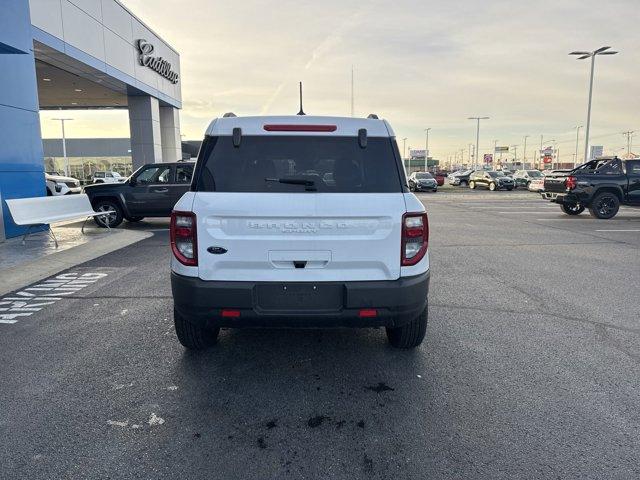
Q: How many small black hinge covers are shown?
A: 2